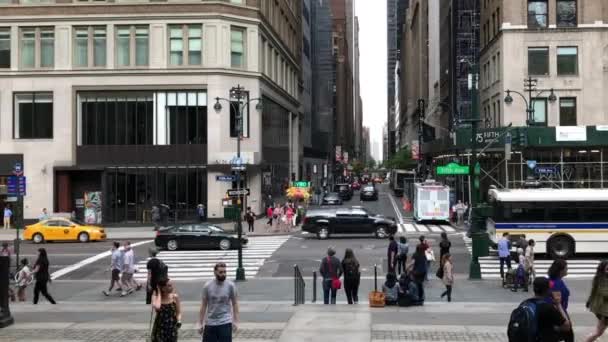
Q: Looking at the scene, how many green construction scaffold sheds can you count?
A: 1